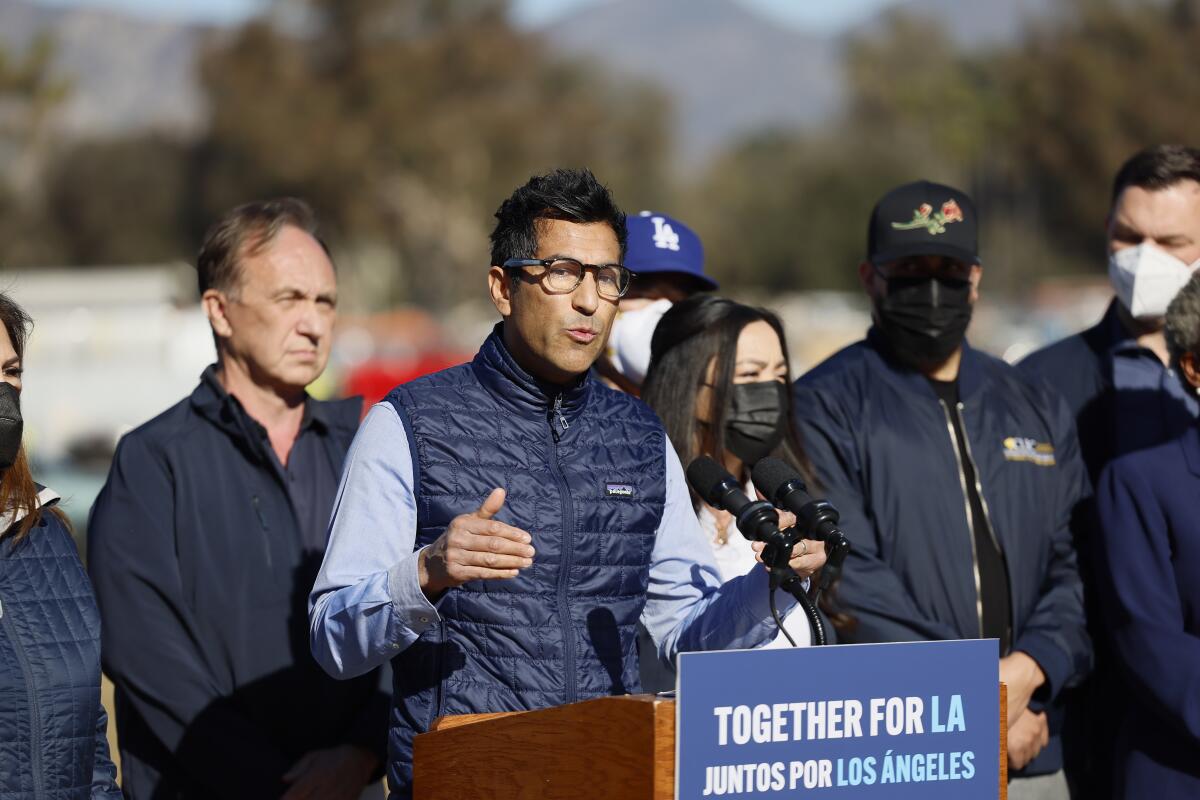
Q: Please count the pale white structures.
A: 1